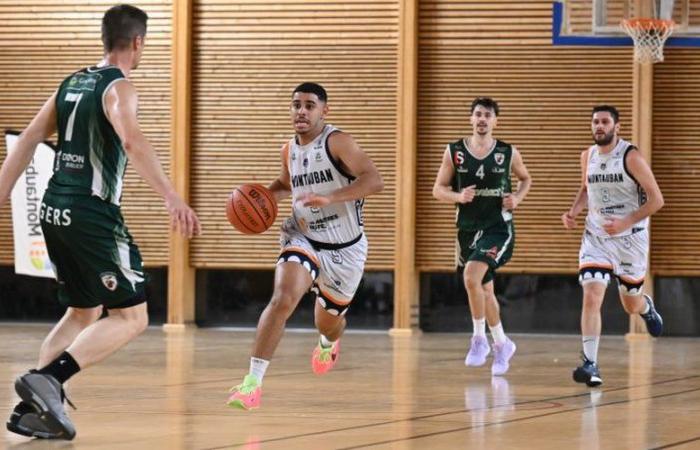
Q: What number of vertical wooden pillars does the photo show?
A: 3